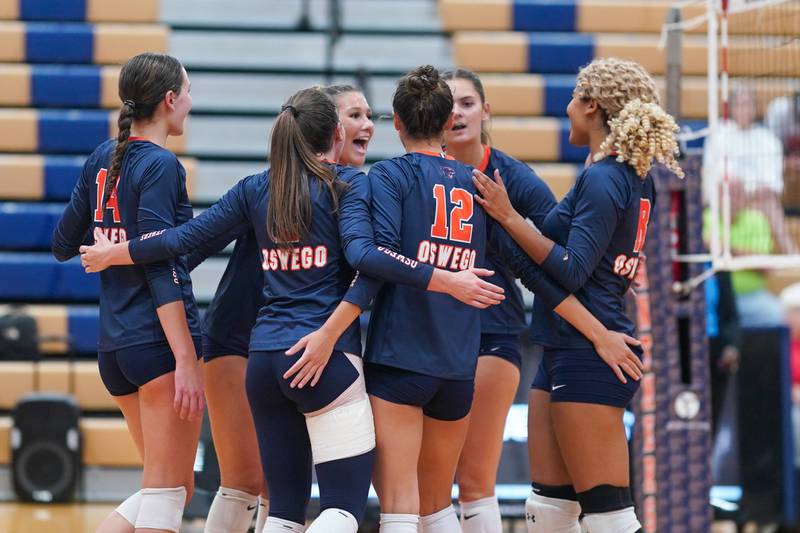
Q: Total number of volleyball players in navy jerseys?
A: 6